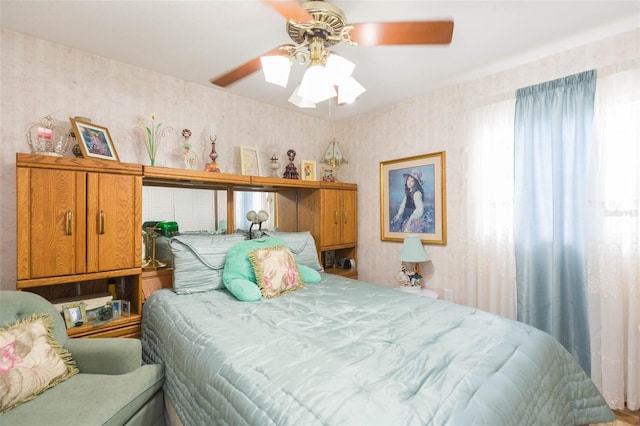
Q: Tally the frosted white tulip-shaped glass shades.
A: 5